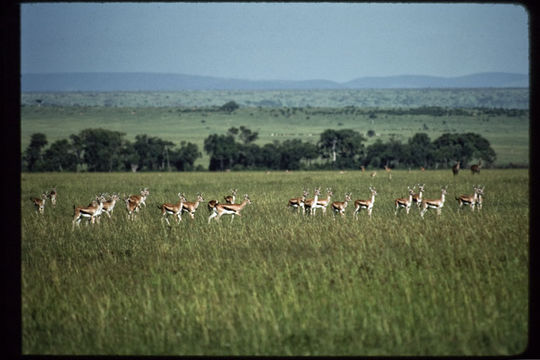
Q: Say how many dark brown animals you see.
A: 2